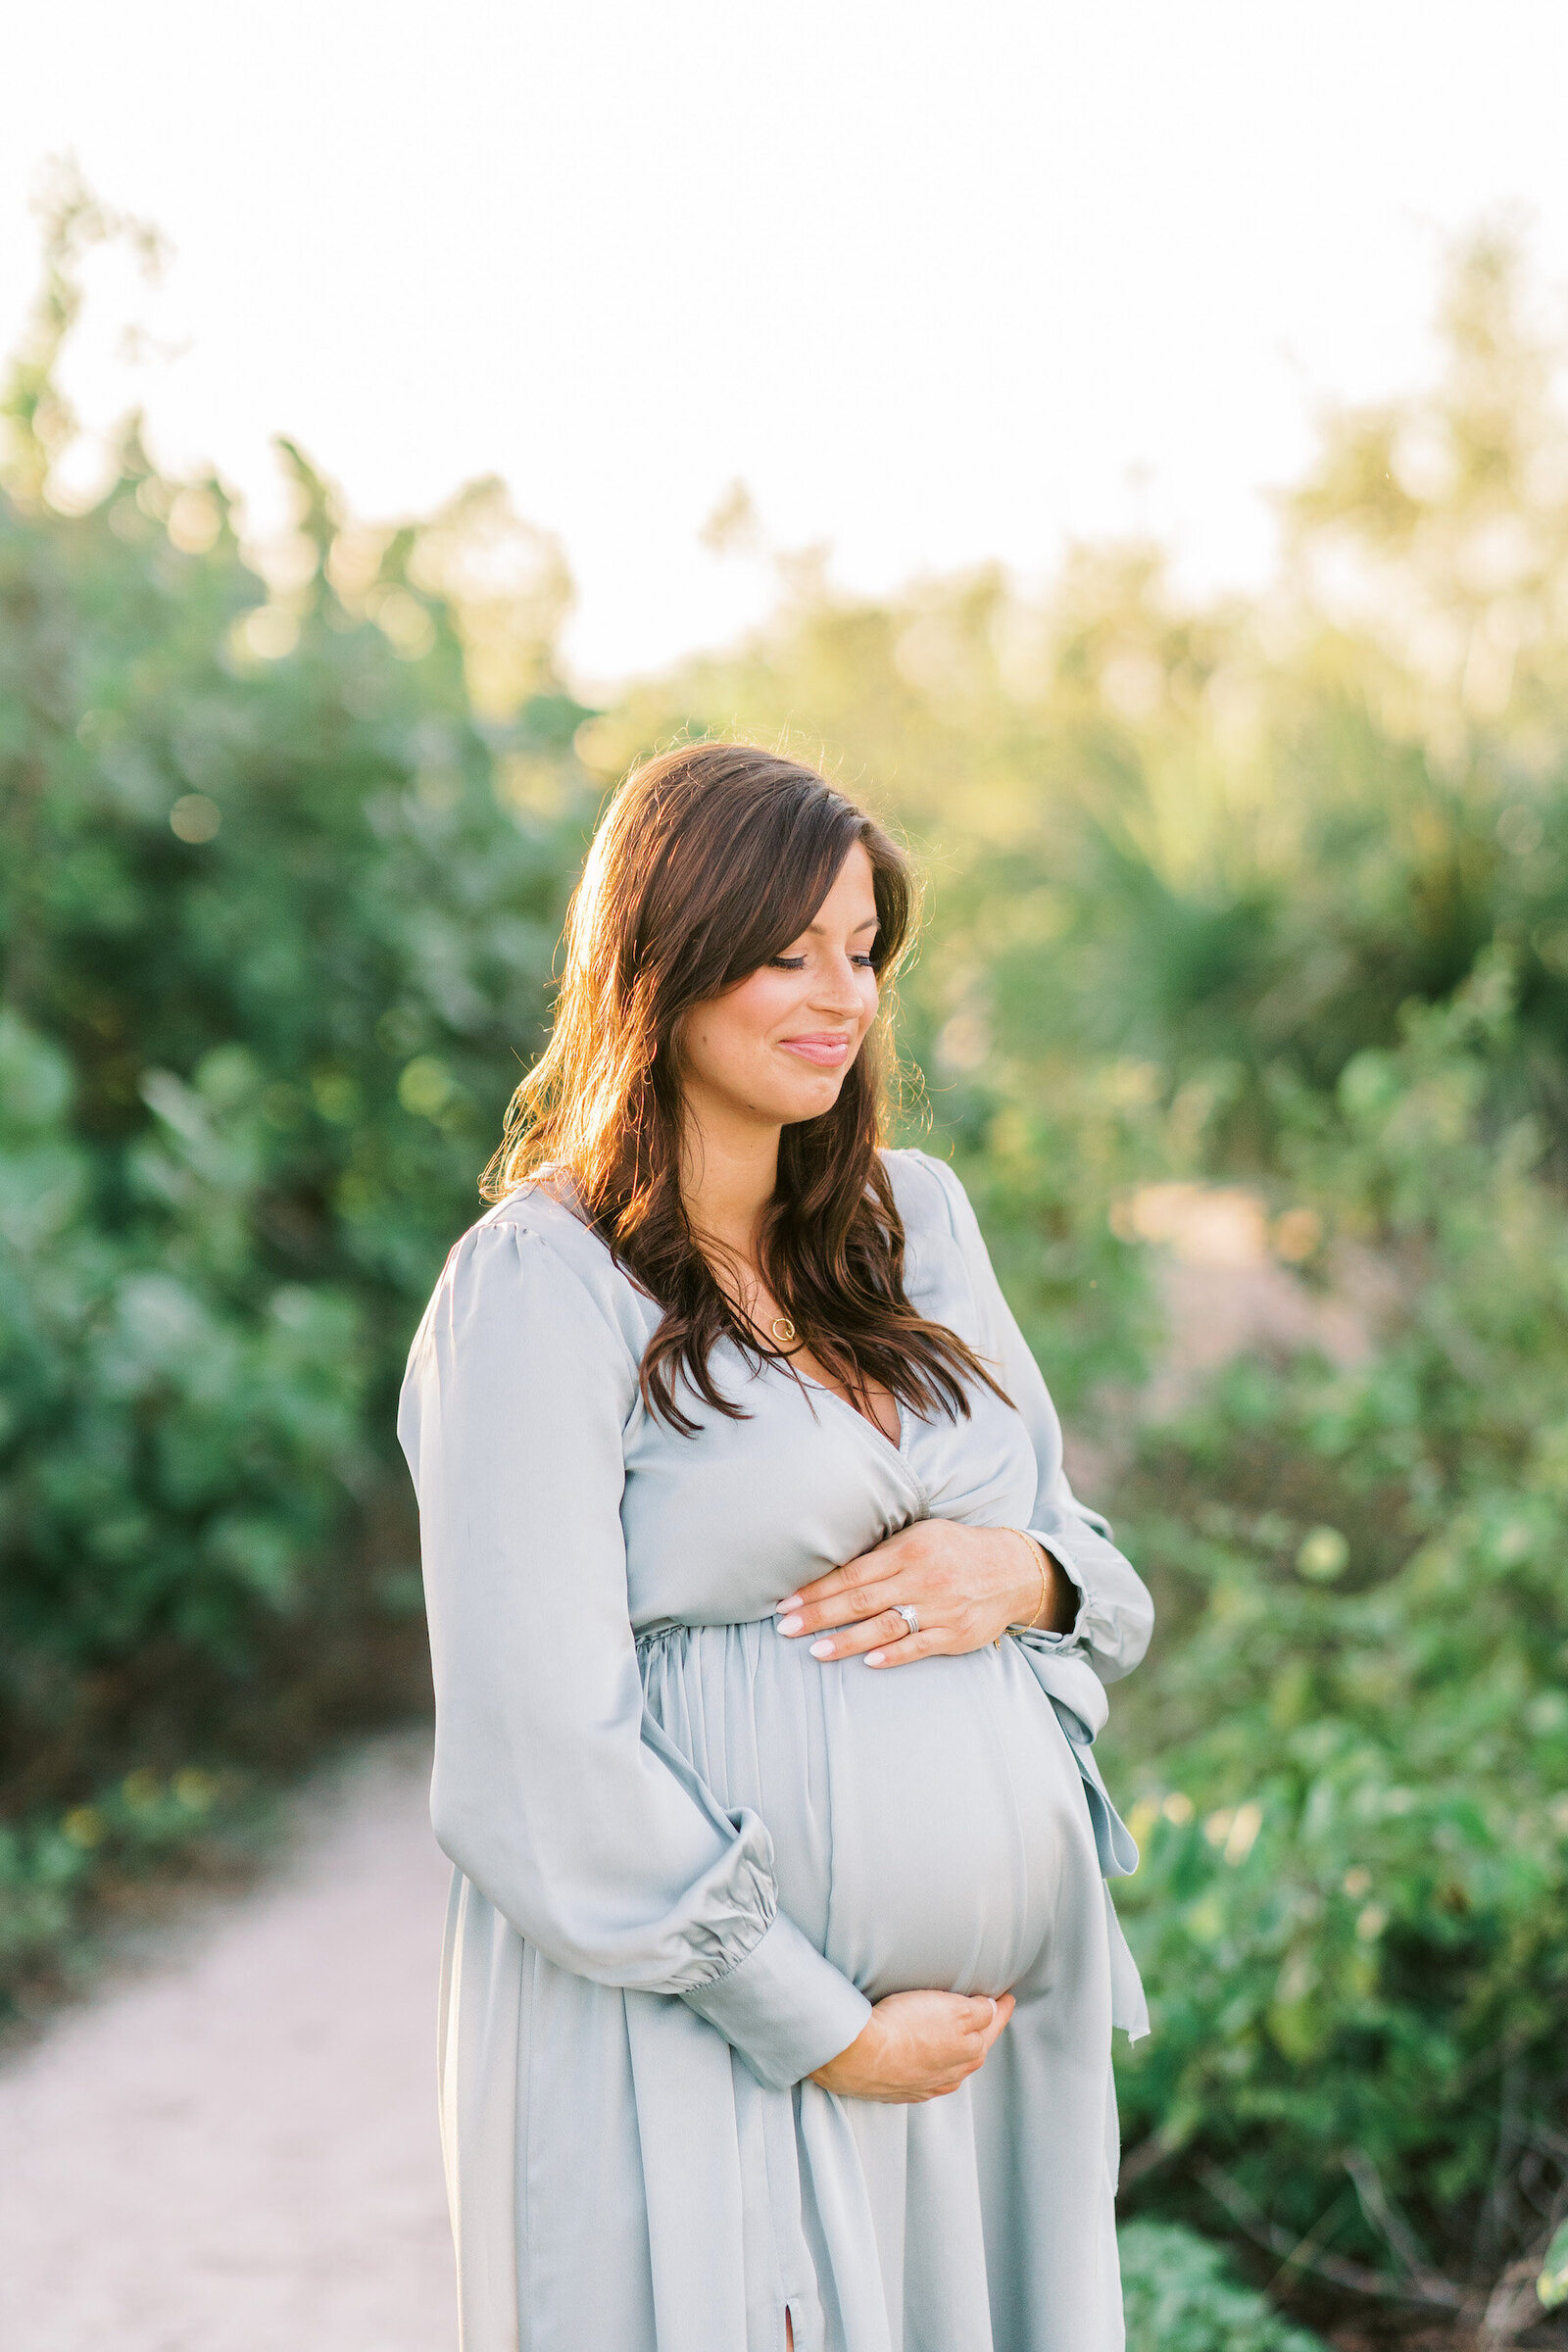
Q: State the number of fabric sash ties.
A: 1